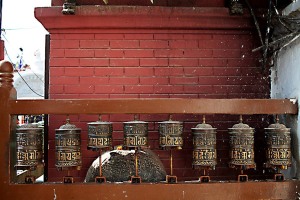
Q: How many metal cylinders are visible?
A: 8